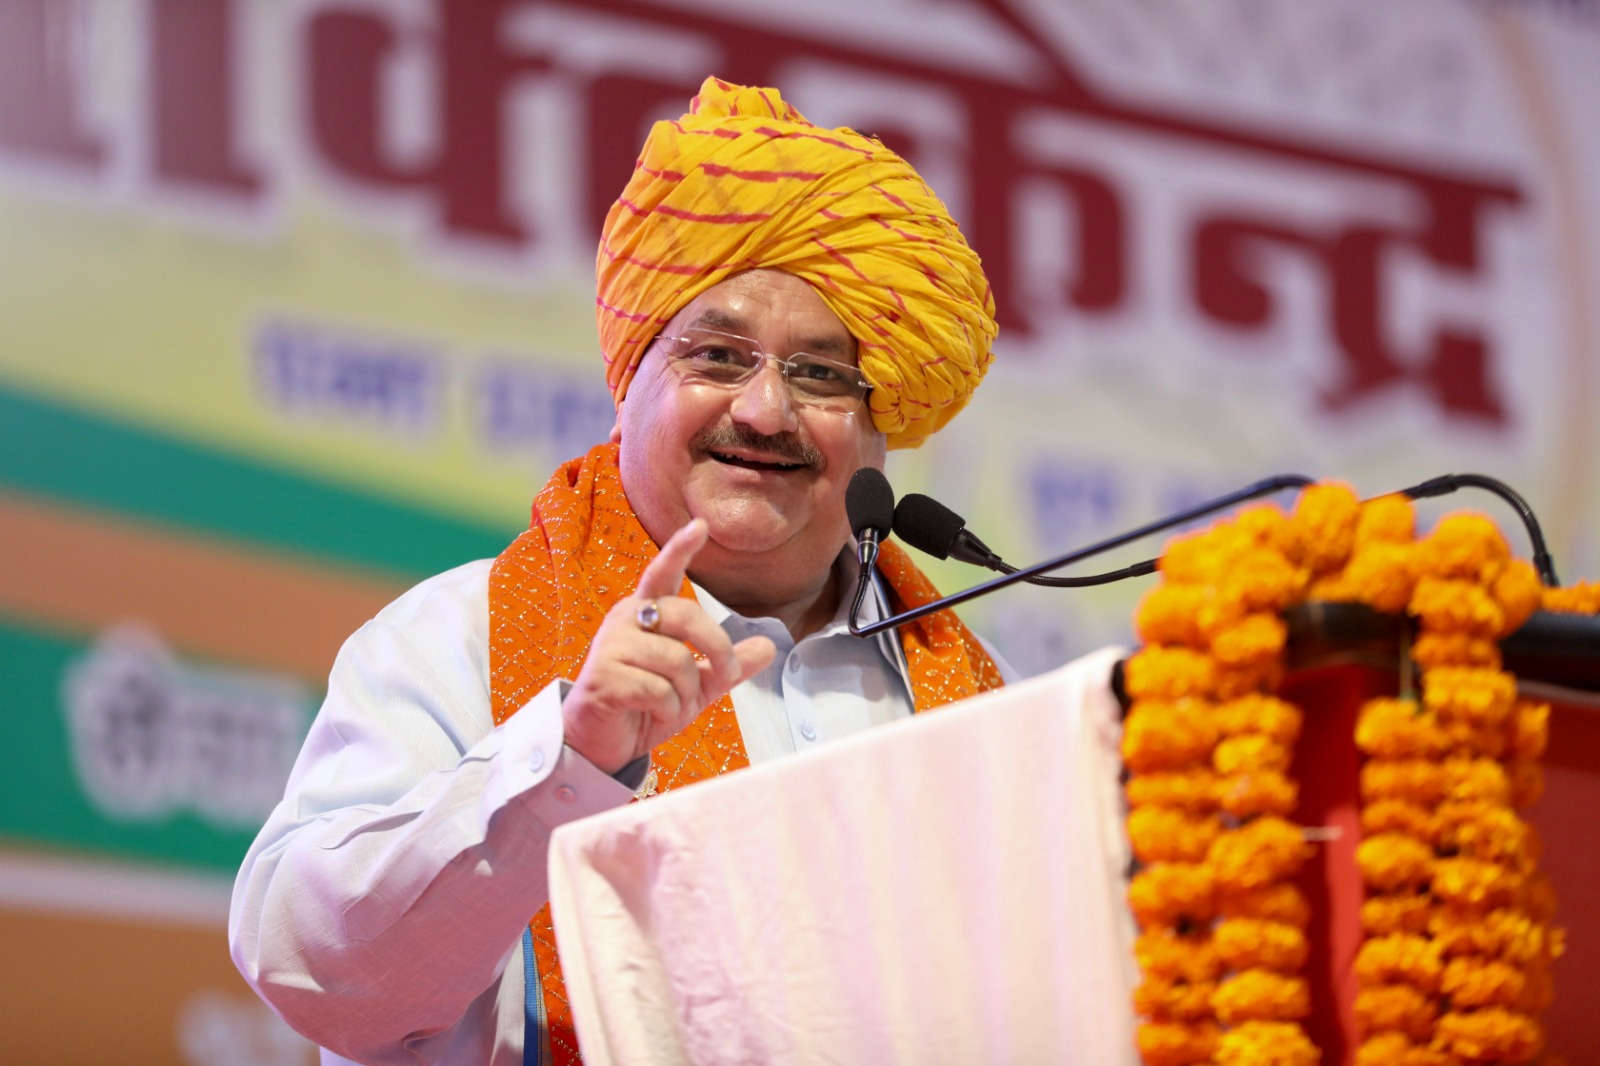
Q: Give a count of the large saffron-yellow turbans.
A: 1